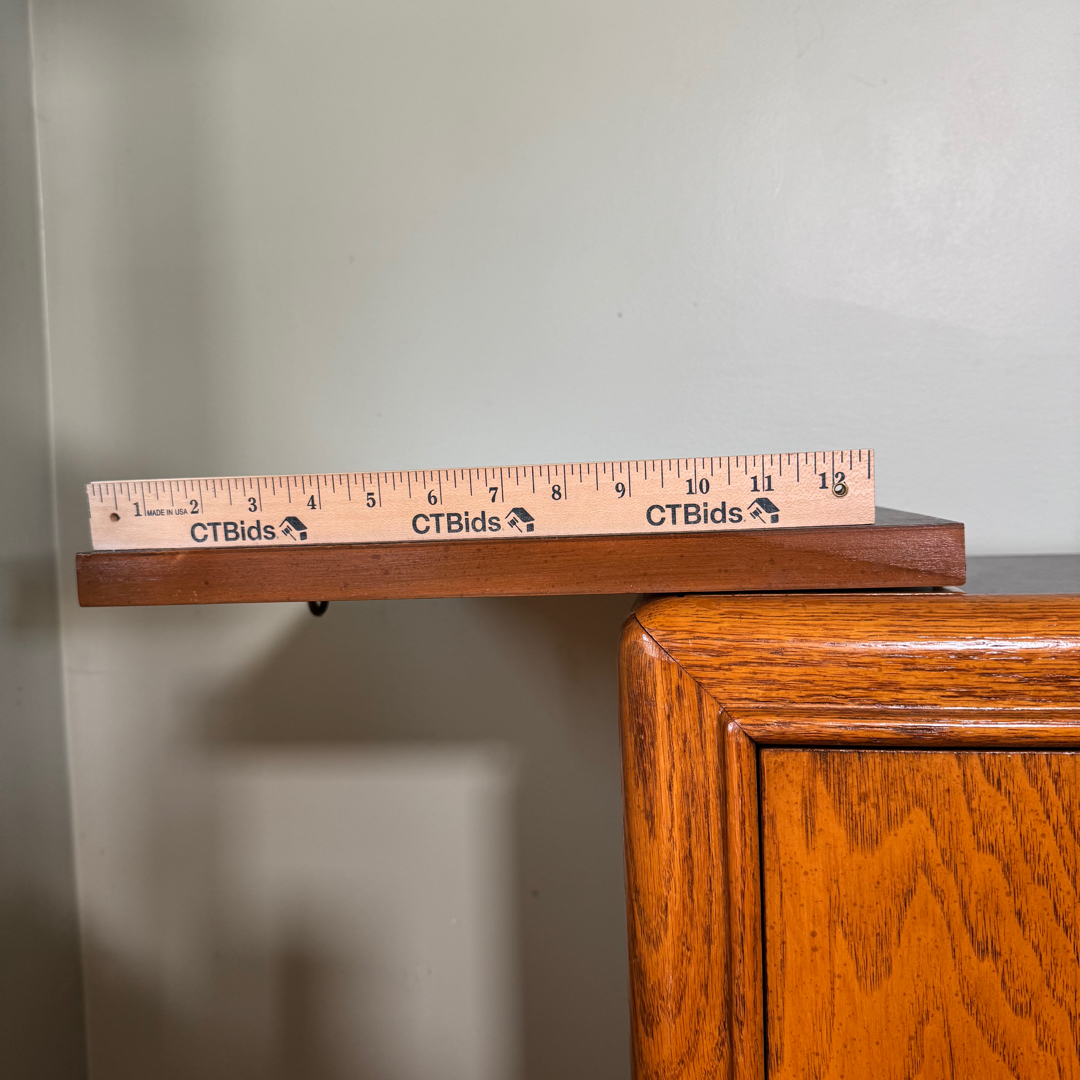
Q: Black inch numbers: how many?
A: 12